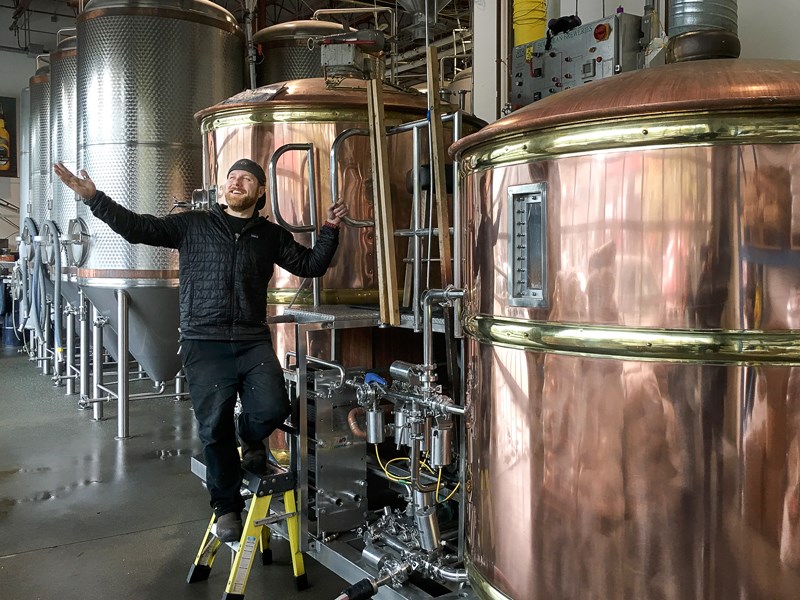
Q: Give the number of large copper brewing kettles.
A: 2